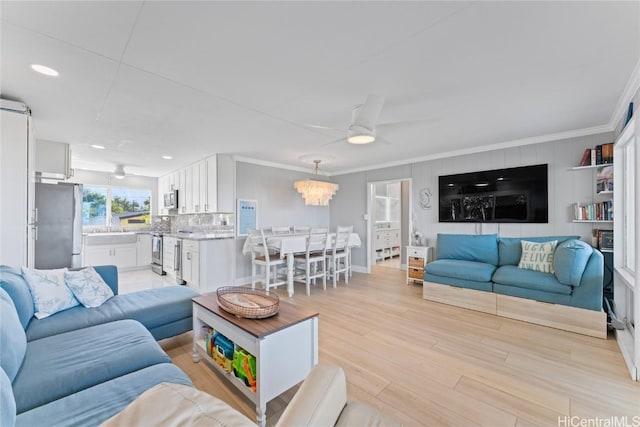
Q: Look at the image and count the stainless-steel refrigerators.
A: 1